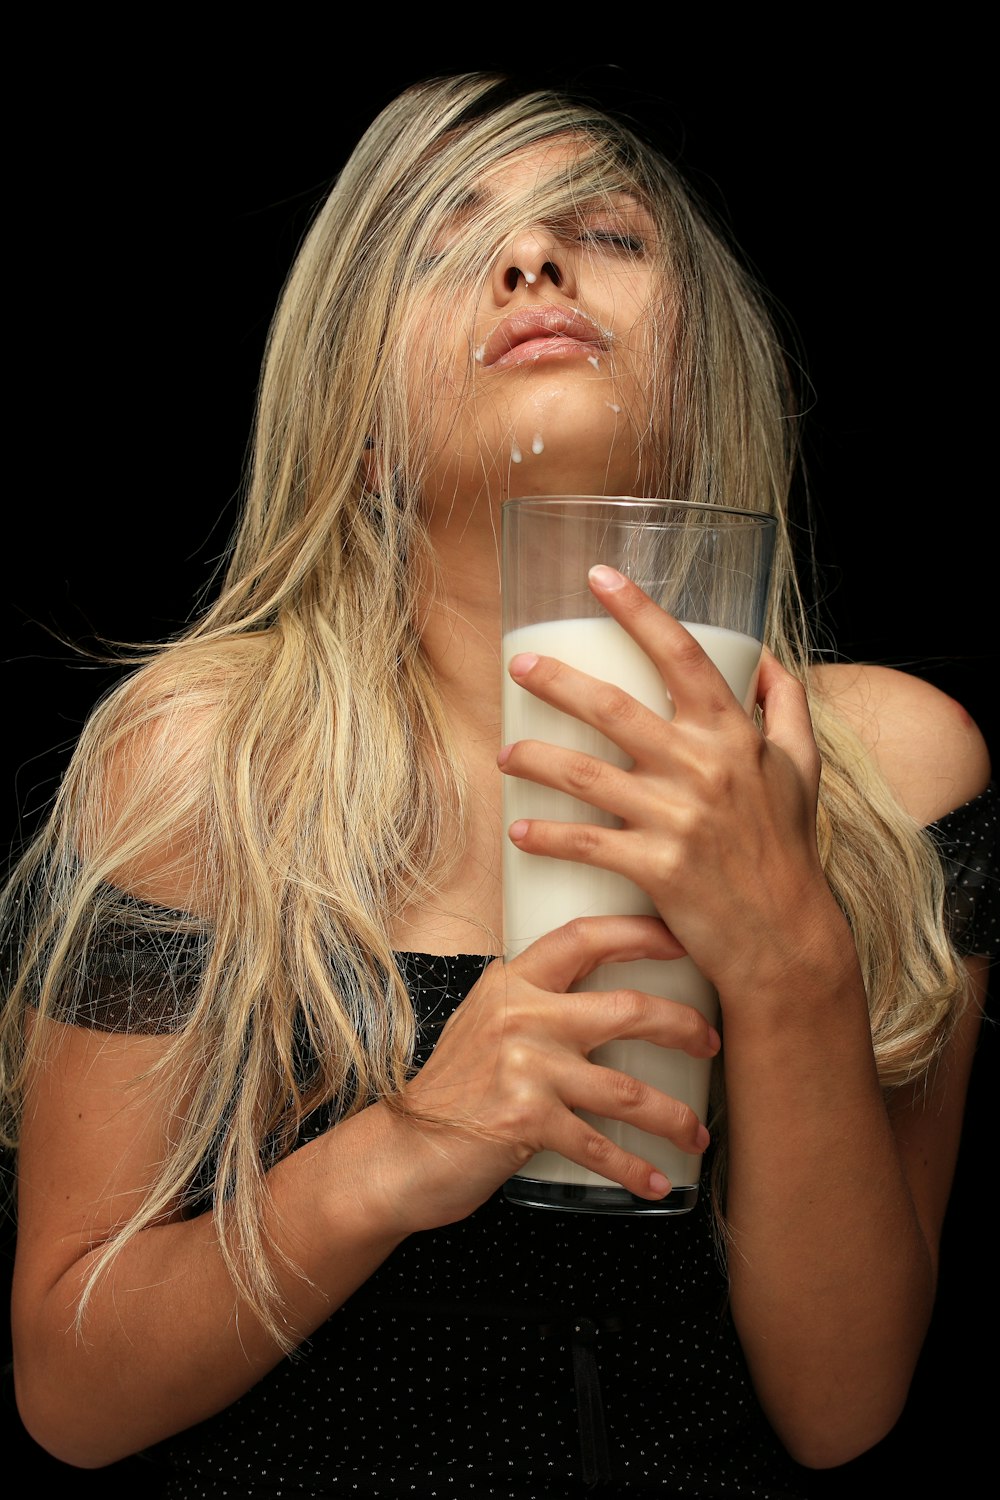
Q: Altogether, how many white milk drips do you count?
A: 6